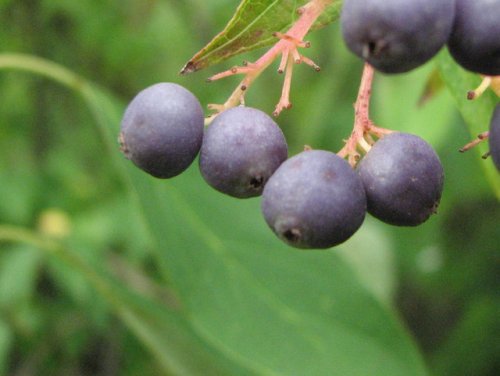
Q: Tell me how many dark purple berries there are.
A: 7